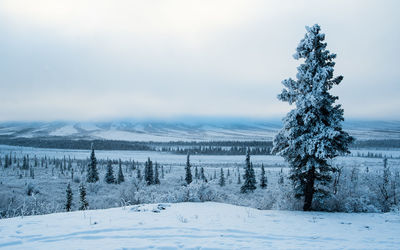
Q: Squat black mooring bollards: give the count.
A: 0